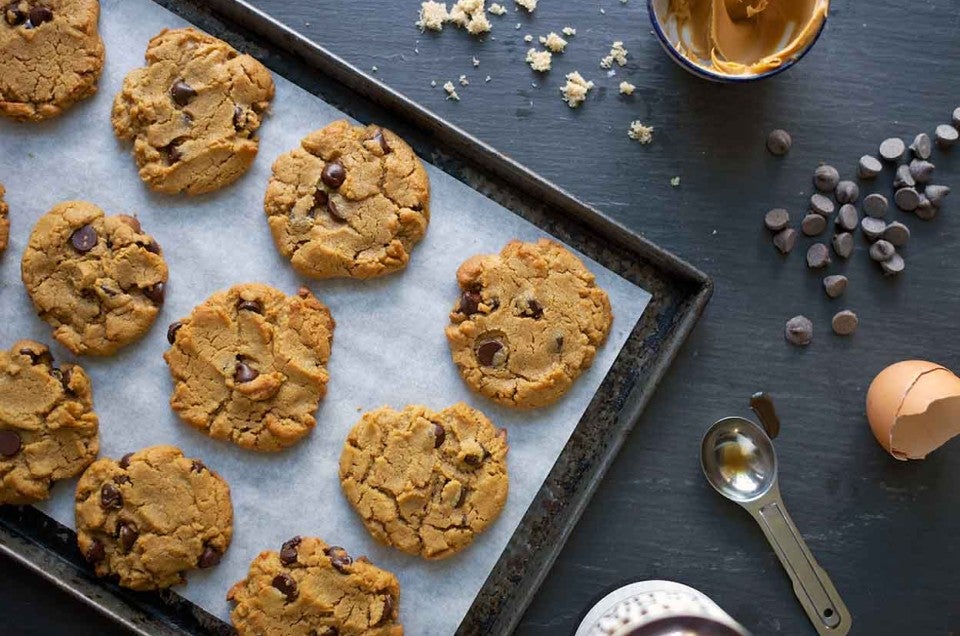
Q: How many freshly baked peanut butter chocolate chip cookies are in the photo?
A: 11